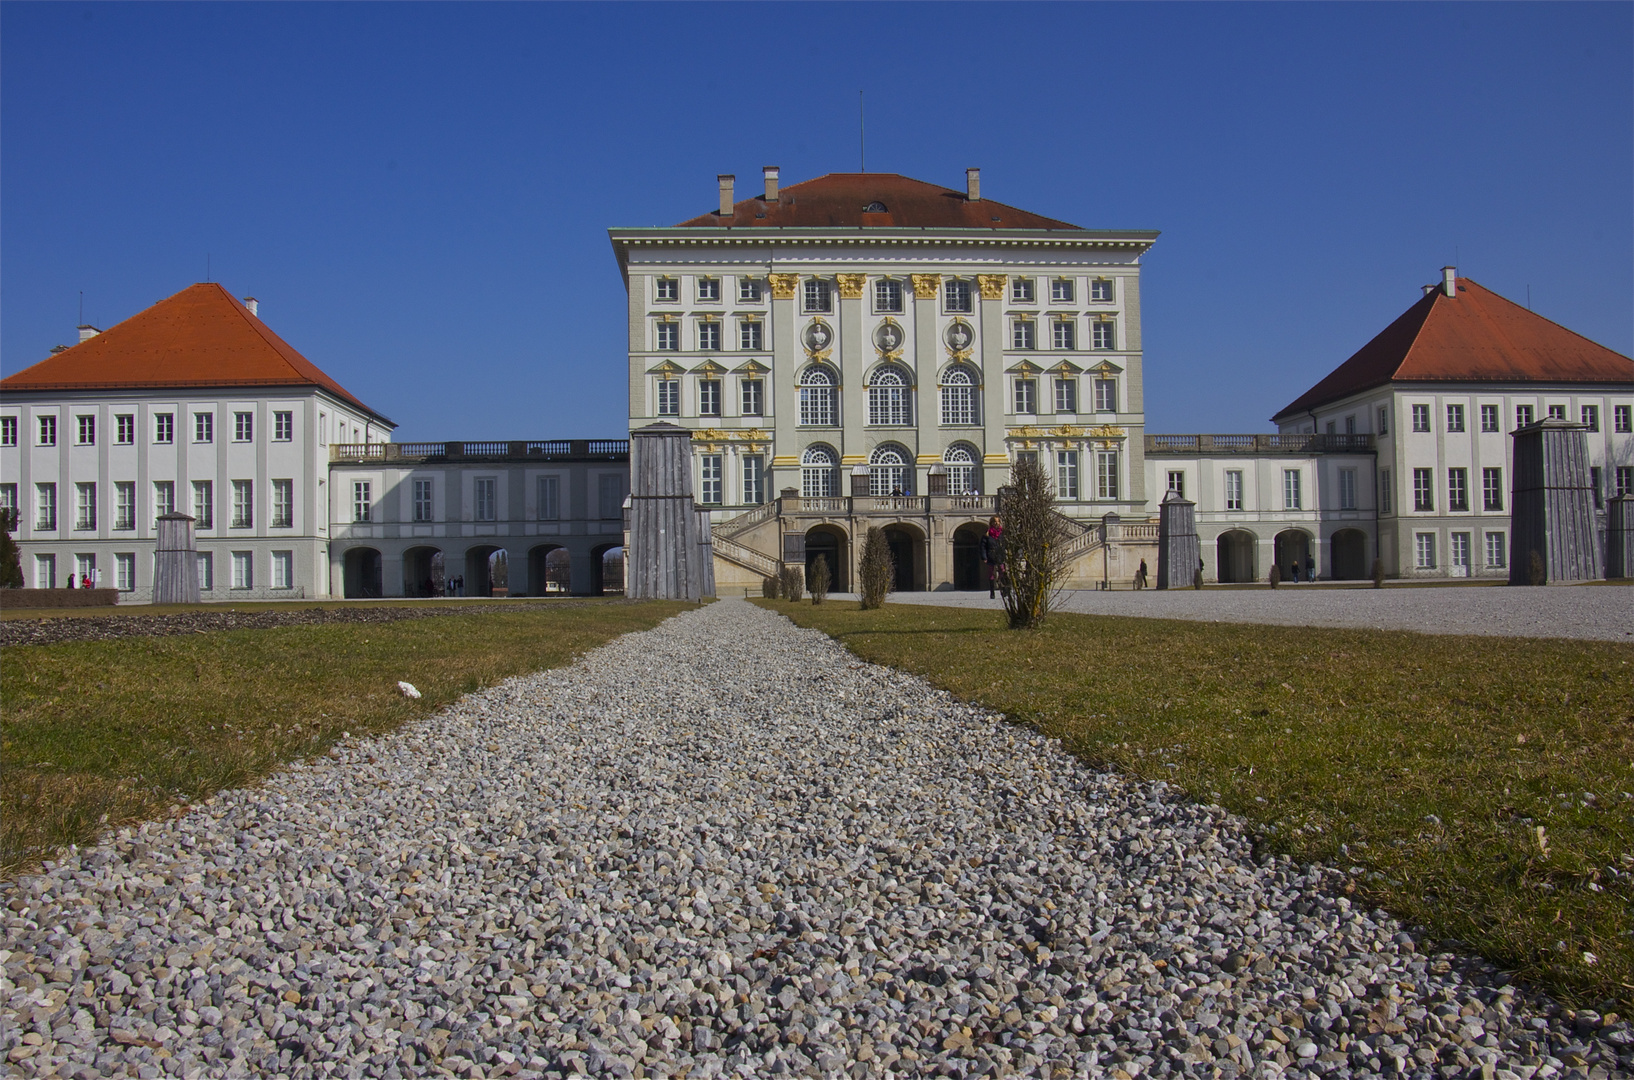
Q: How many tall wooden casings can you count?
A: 6